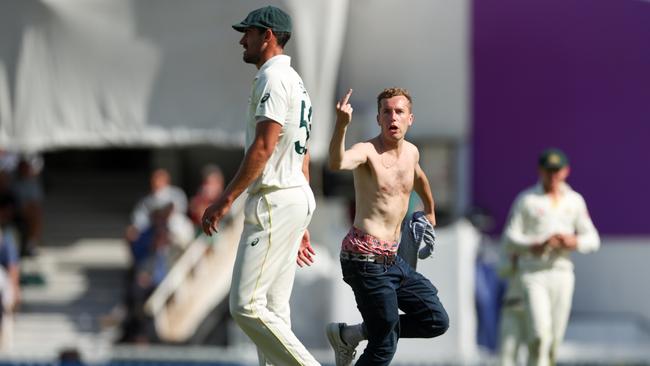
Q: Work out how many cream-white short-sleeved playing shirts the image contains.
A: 1